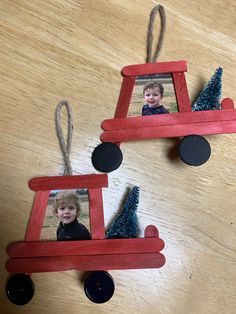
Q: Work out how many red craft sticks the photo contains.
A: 12